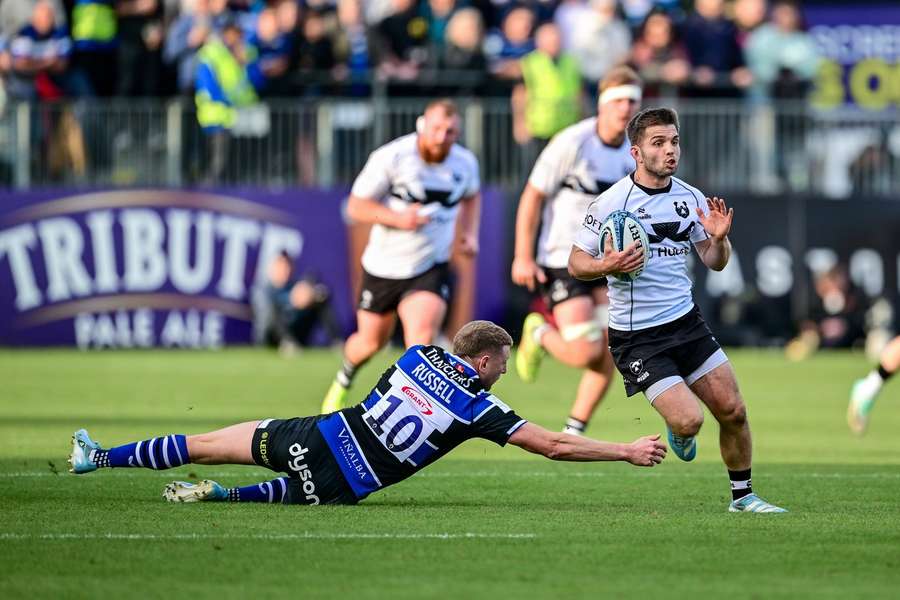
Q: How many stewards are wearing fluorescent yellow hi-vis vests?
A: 3